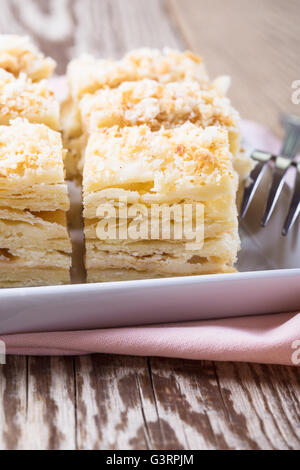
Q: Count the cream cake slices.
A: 6